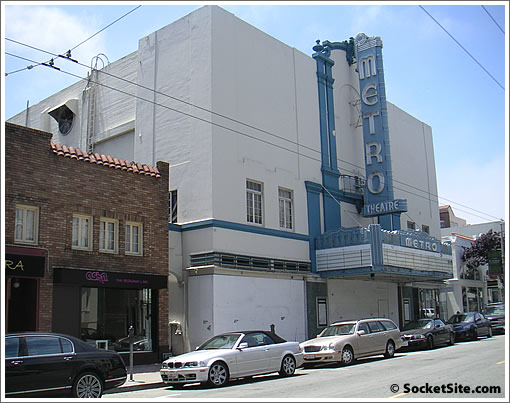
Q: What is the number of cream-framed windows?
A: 4